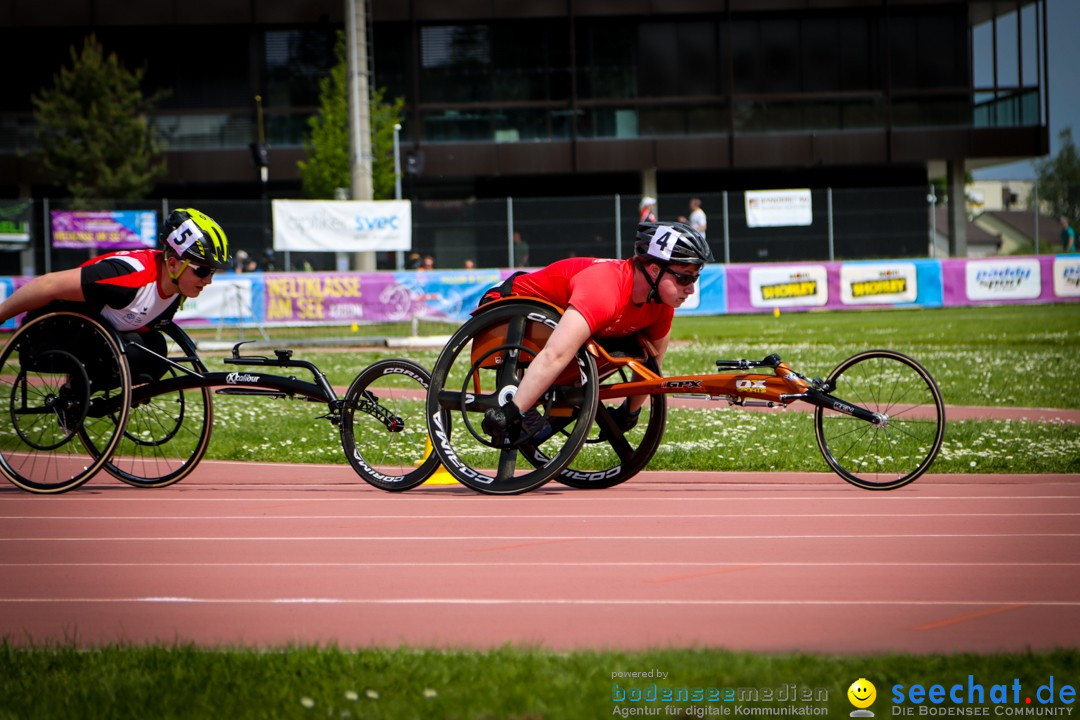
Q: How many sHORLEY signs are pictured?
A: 2